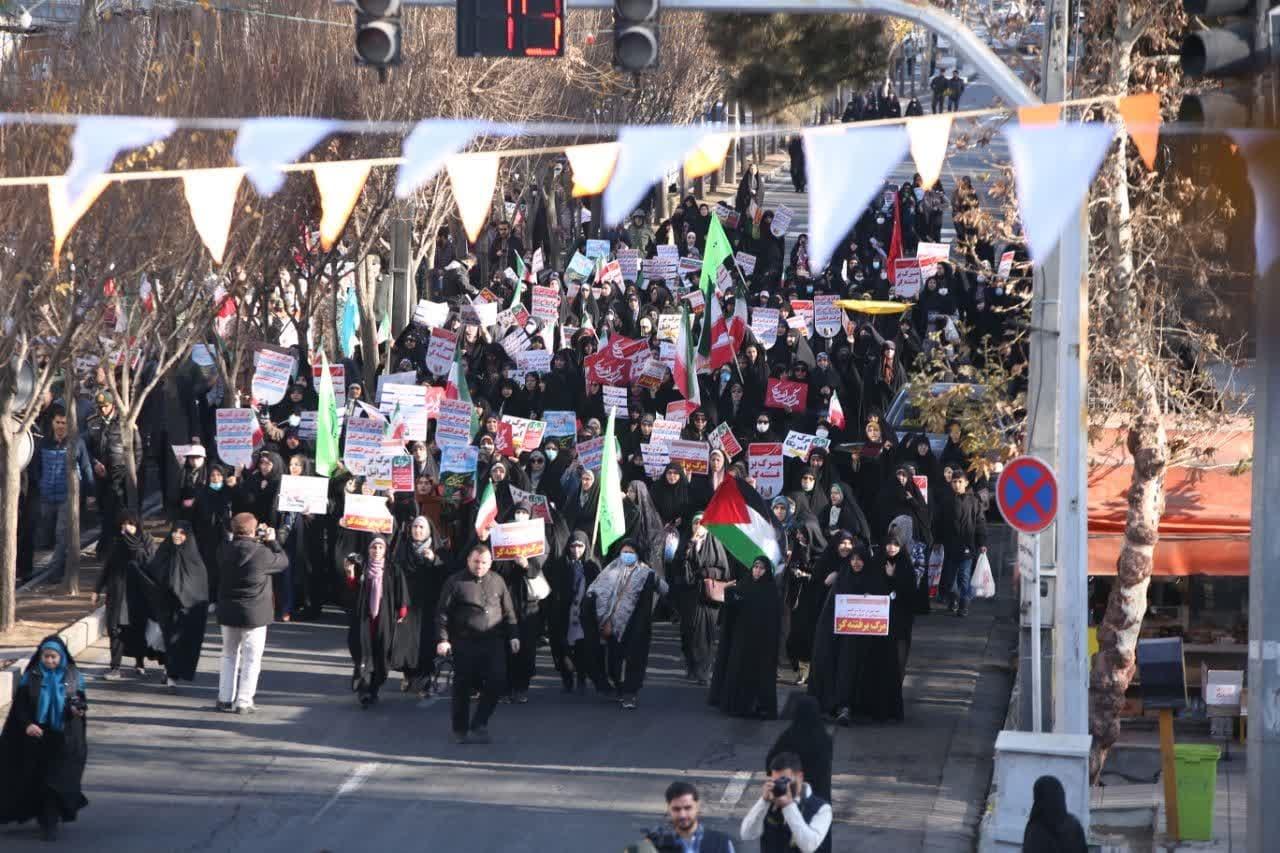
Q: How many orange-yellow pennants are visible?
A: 9